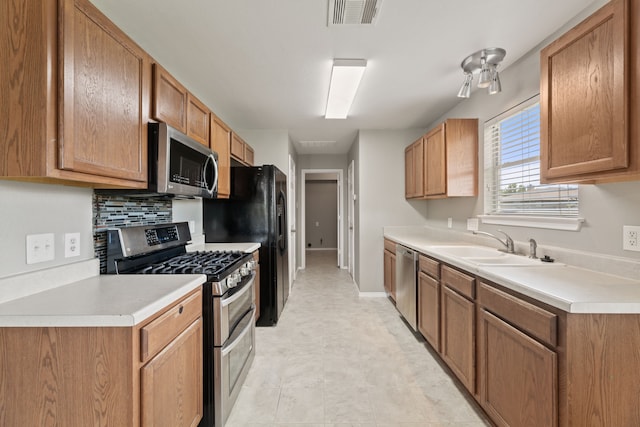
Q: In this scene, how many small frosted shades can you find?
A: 3